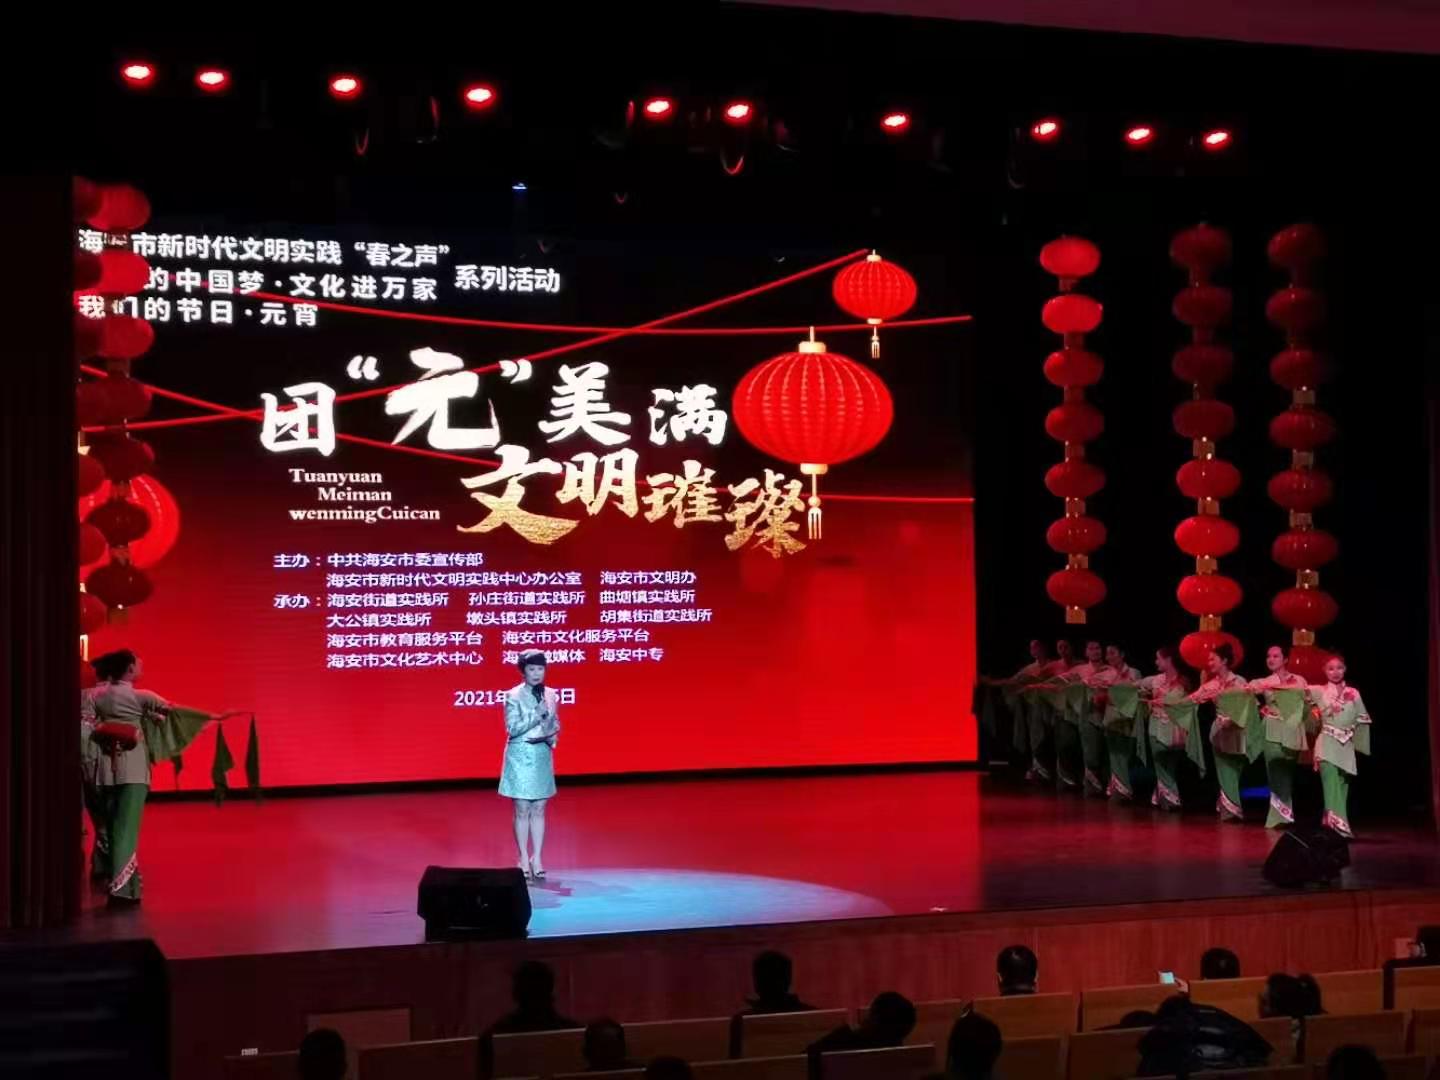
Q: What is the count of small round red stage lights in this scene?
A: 10